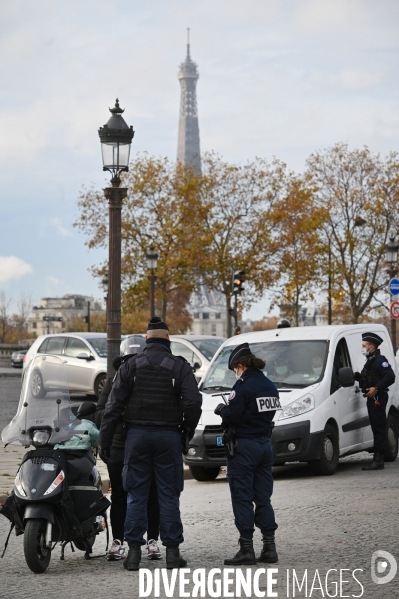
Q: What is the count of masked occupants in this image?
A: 2